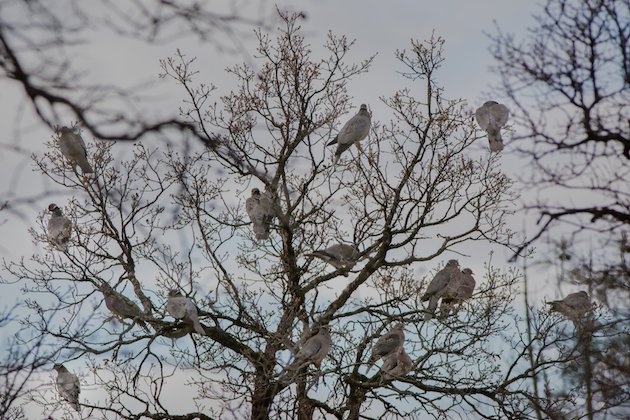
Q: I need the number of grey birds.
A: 15